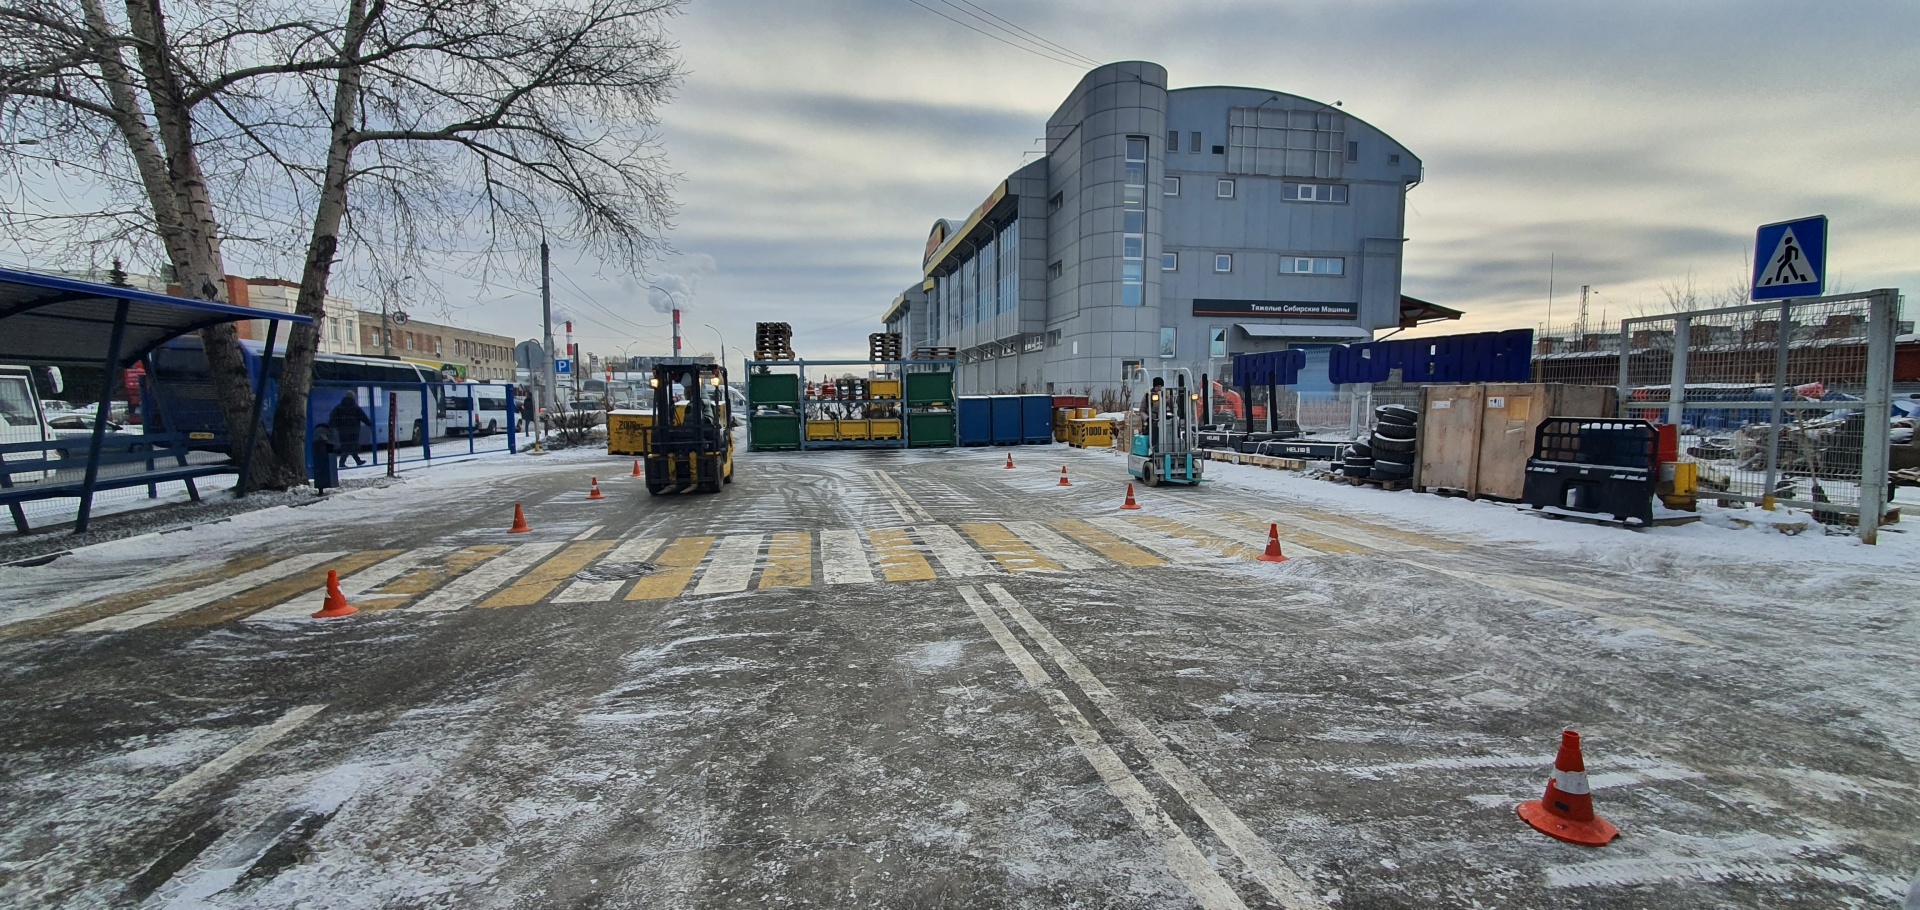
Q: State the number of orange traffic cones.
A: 9